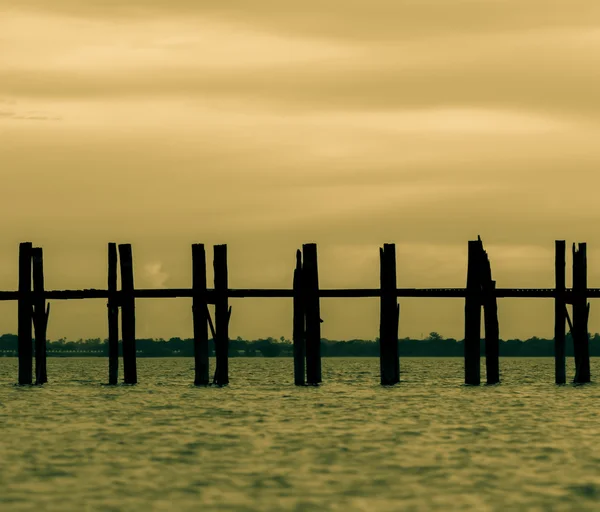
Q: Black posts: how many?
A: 13